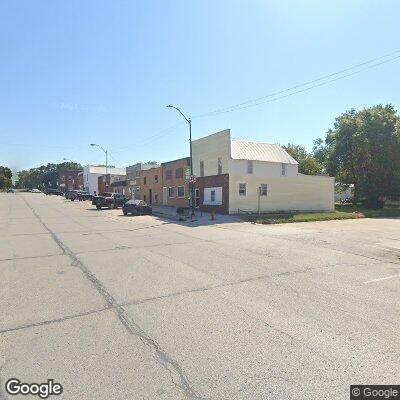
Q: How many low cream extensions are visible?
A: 1